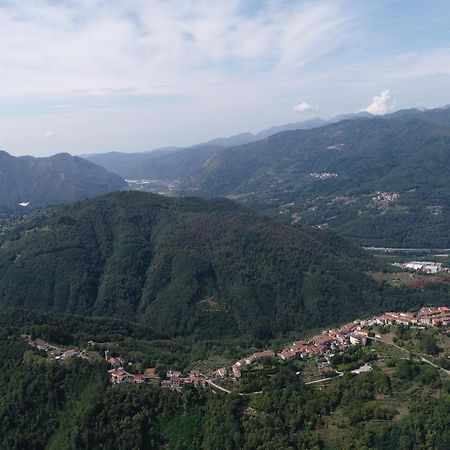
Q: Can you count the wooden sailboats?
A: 0